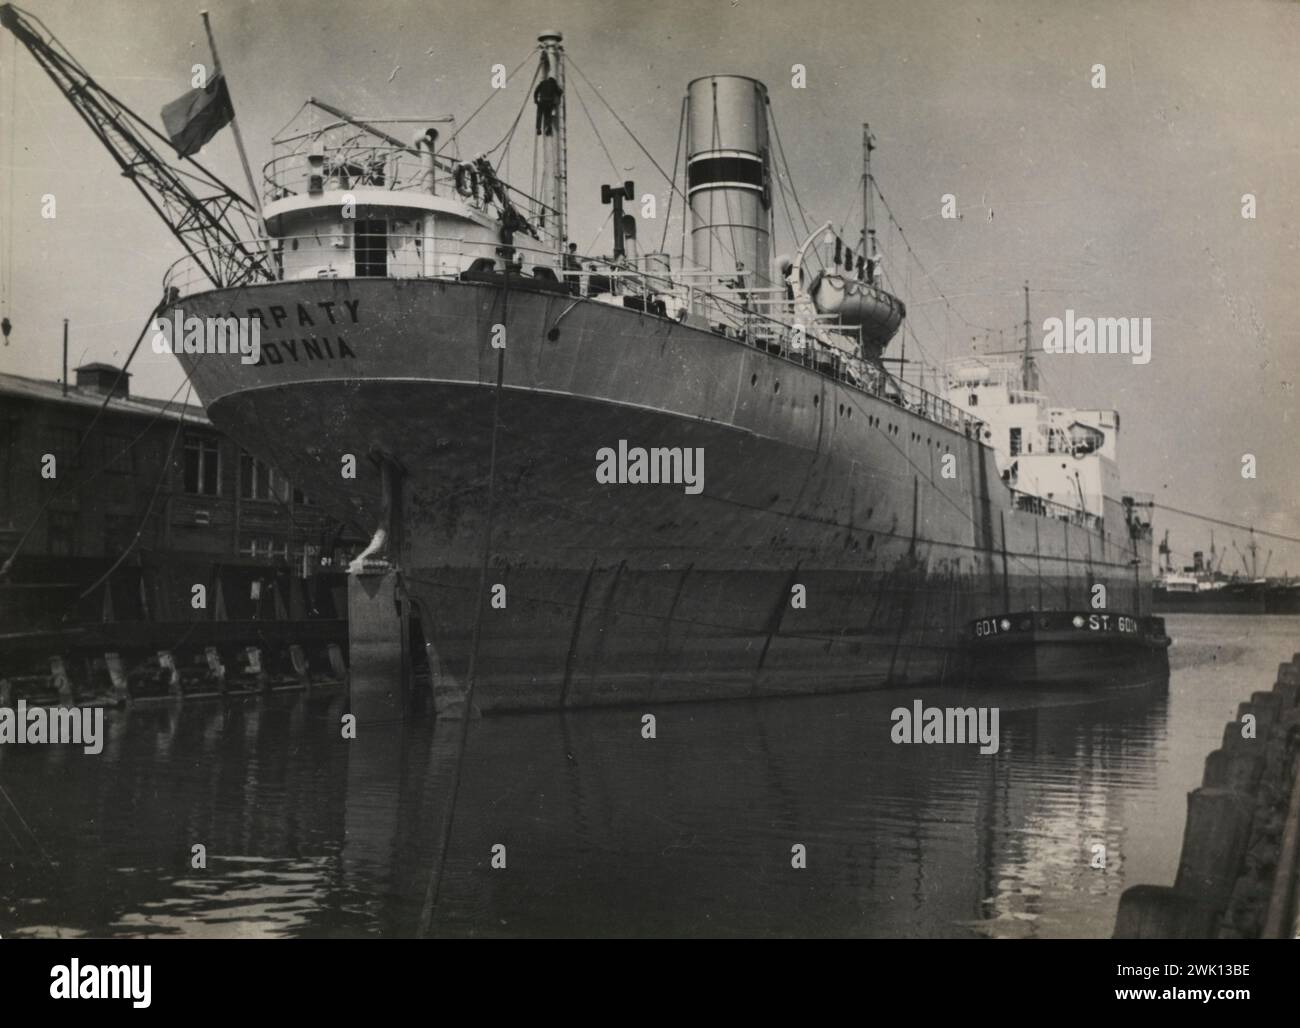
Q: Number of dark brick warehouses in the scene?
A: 1